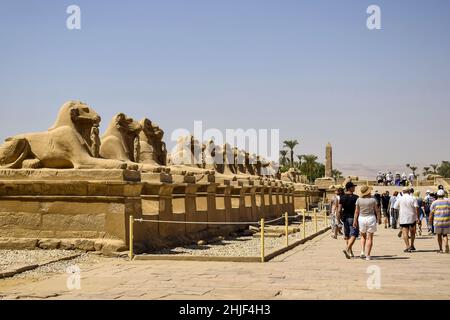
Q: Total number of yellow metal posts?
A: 6